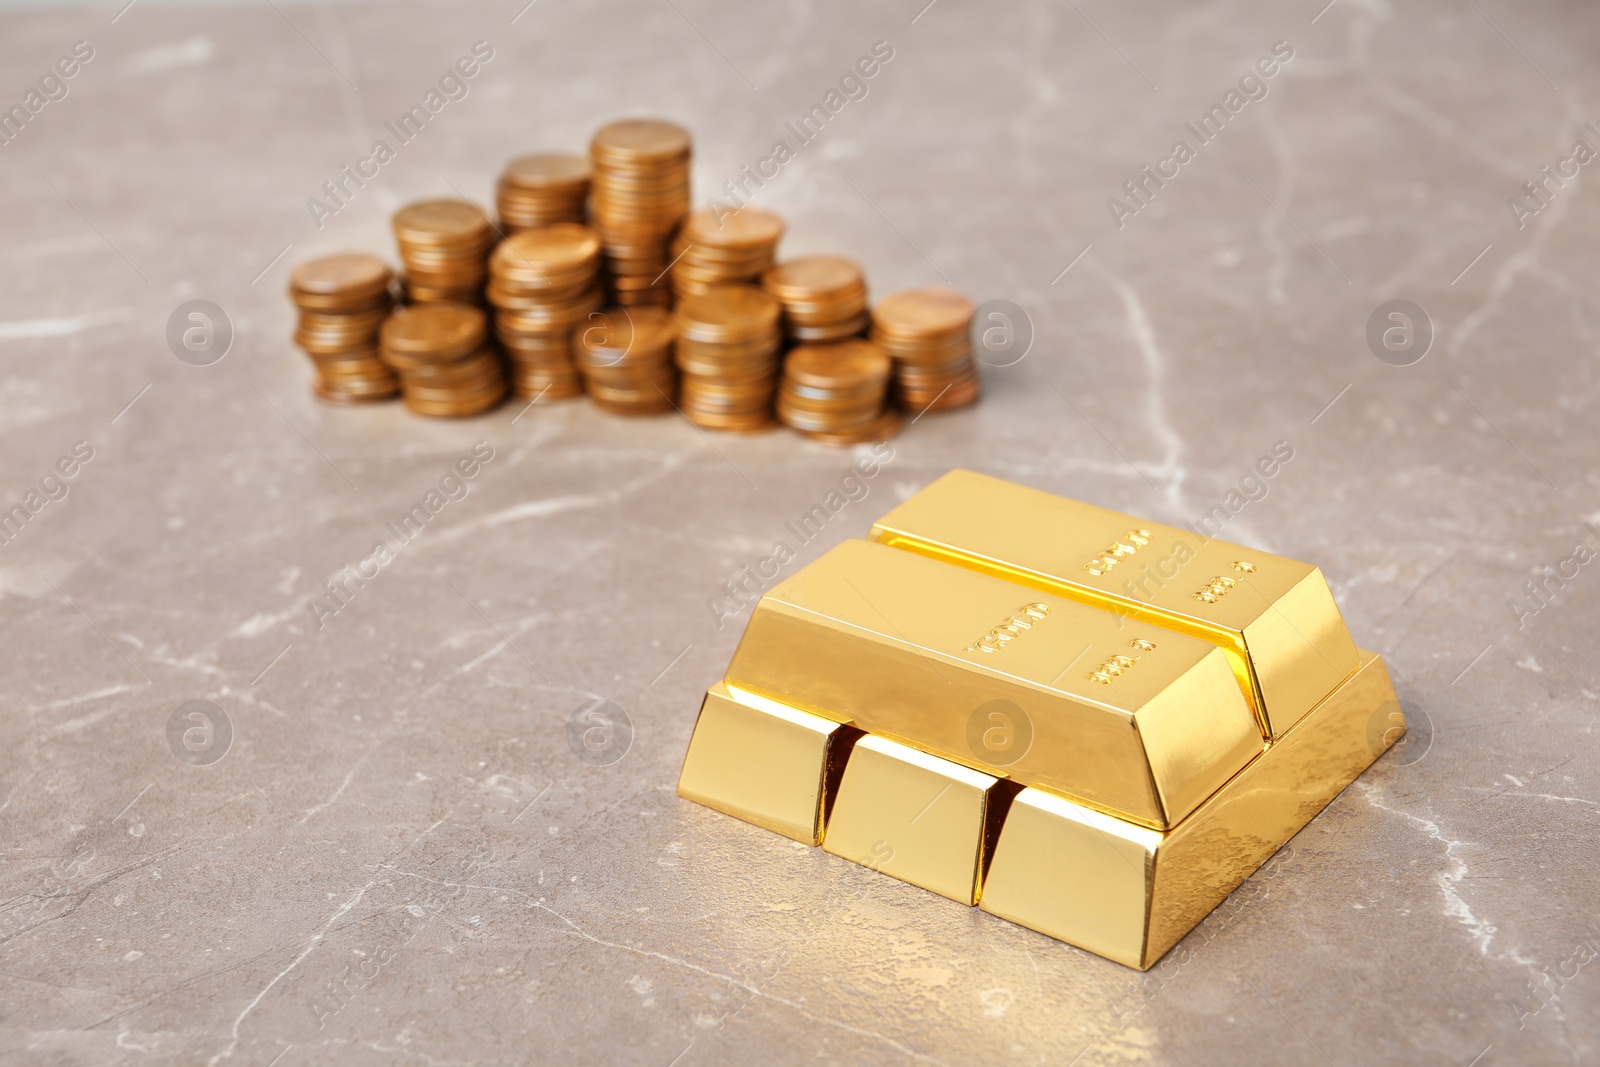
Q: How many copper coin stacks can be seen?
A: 12